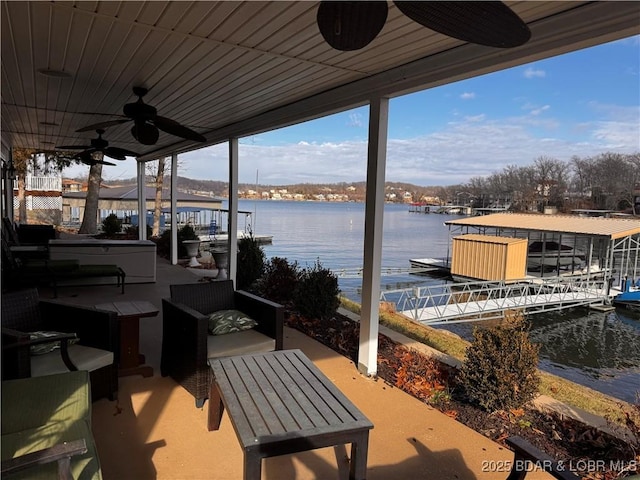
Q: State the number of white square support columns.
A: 4